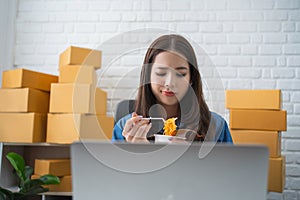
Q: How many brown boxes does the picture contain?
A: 13